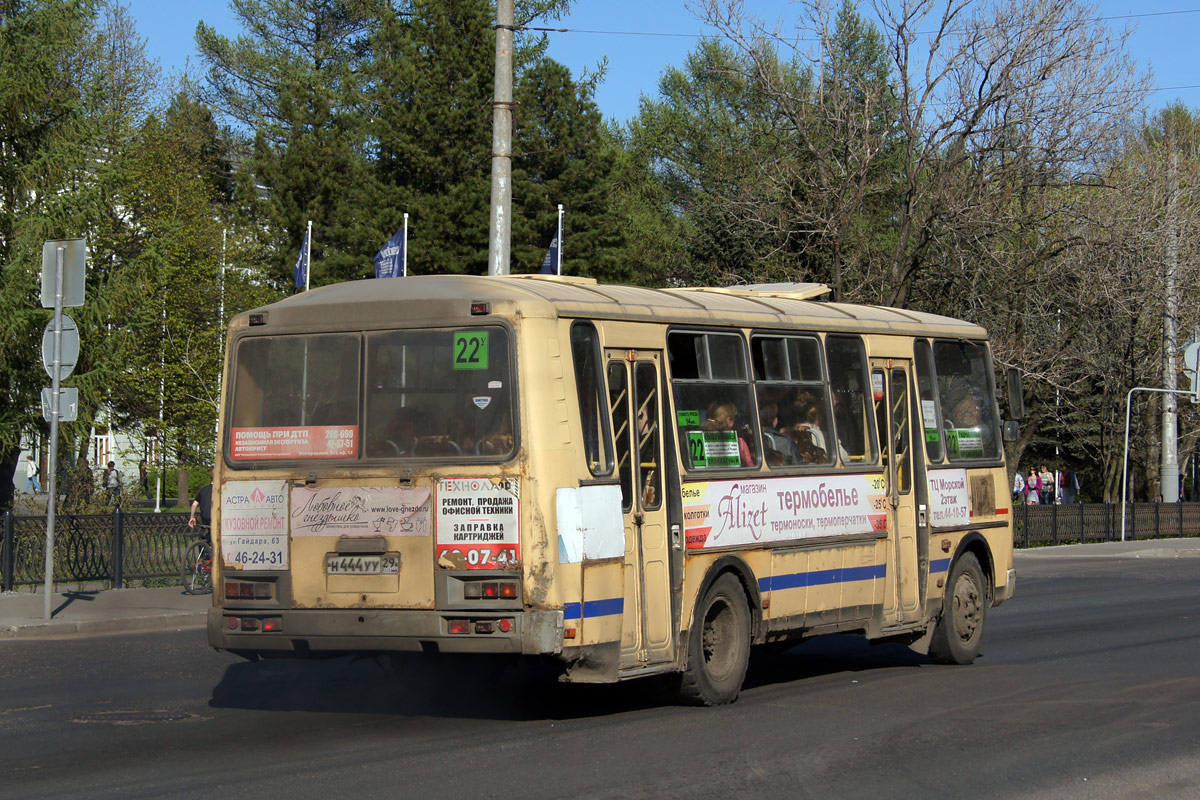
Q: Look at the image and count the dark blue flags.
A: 3